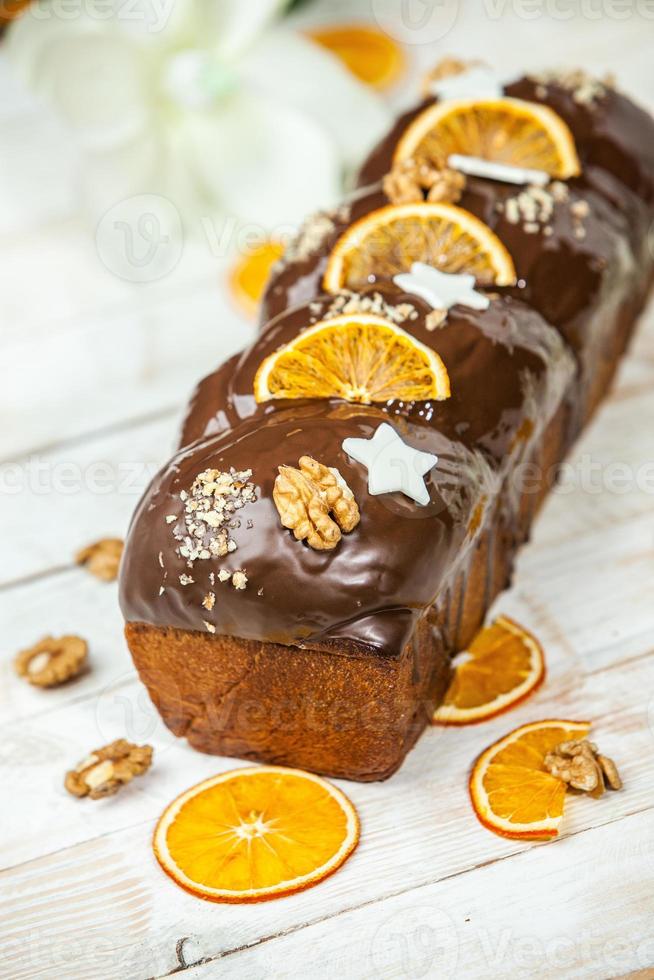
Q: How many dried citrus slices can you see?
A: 8